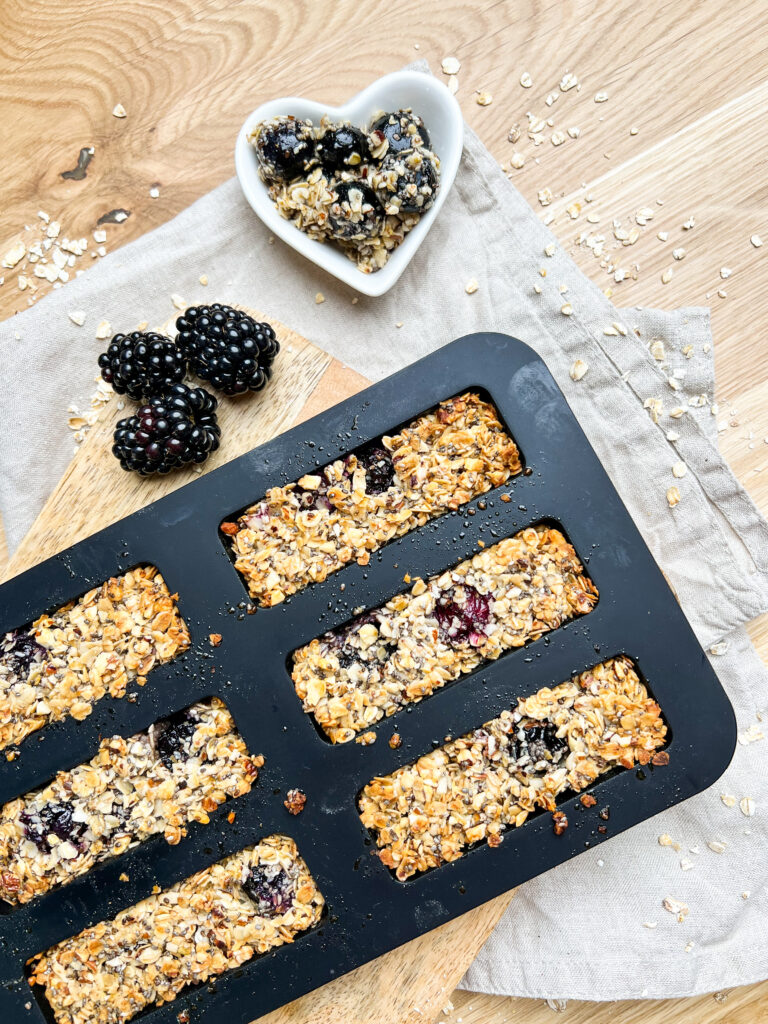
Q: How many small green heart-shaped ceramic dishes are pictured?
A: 0